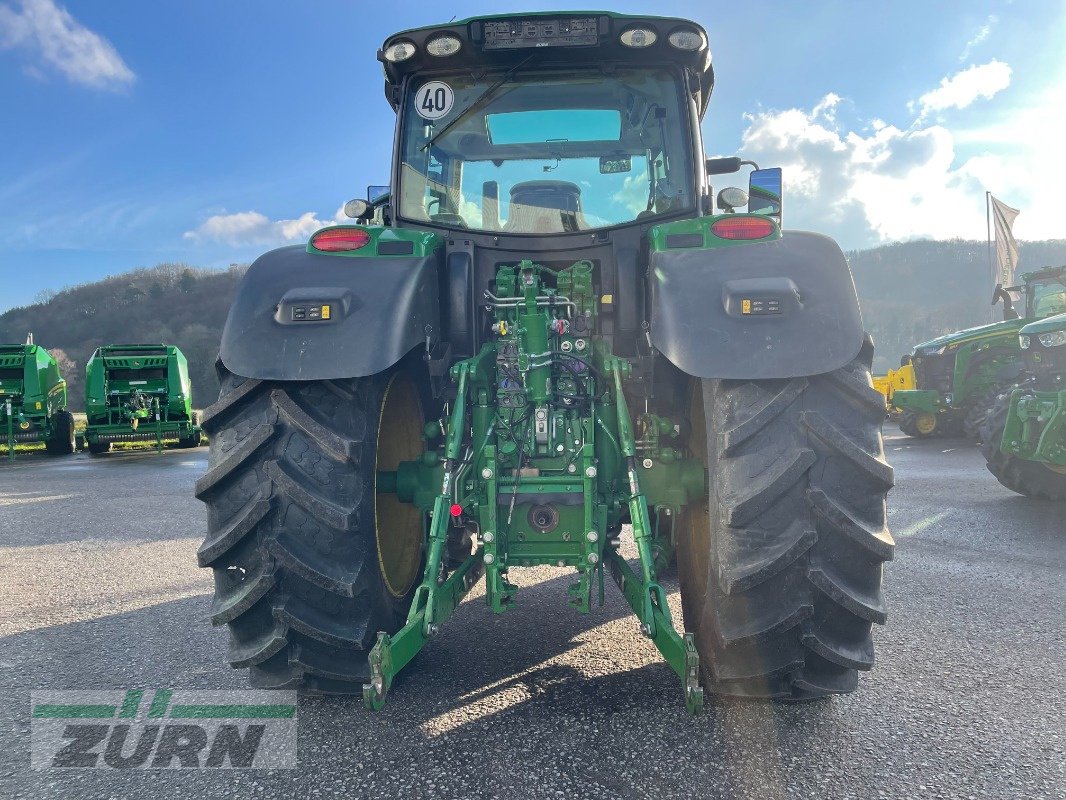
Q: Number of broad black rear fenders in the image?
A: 2